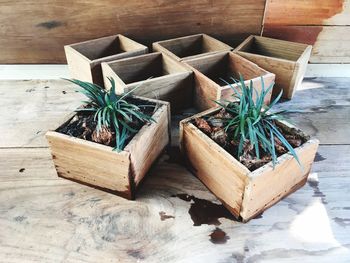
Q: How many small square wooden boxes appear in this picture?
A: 7